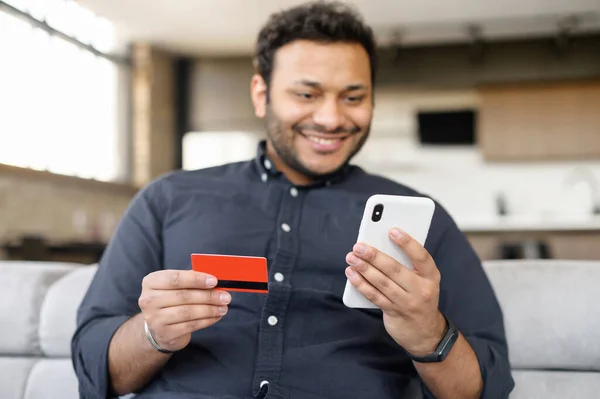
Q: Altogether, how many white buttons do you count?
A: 7